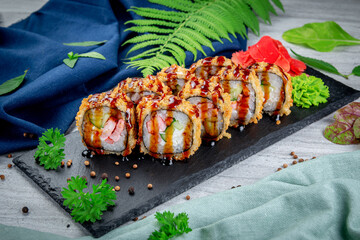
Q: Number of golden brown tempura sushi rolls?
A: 8